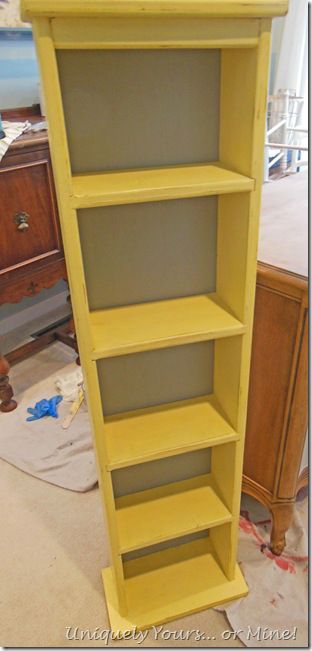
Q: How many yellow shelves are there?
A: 5